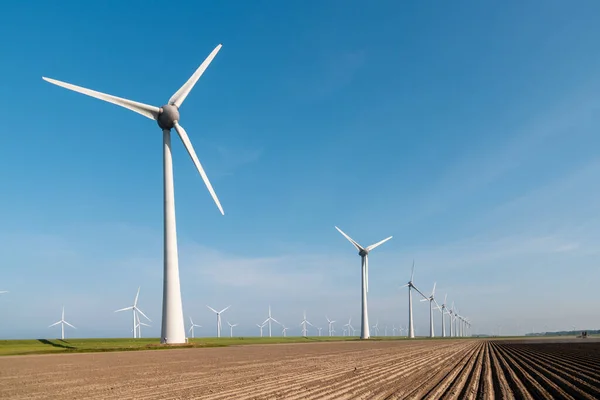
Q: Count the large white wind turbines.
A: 2